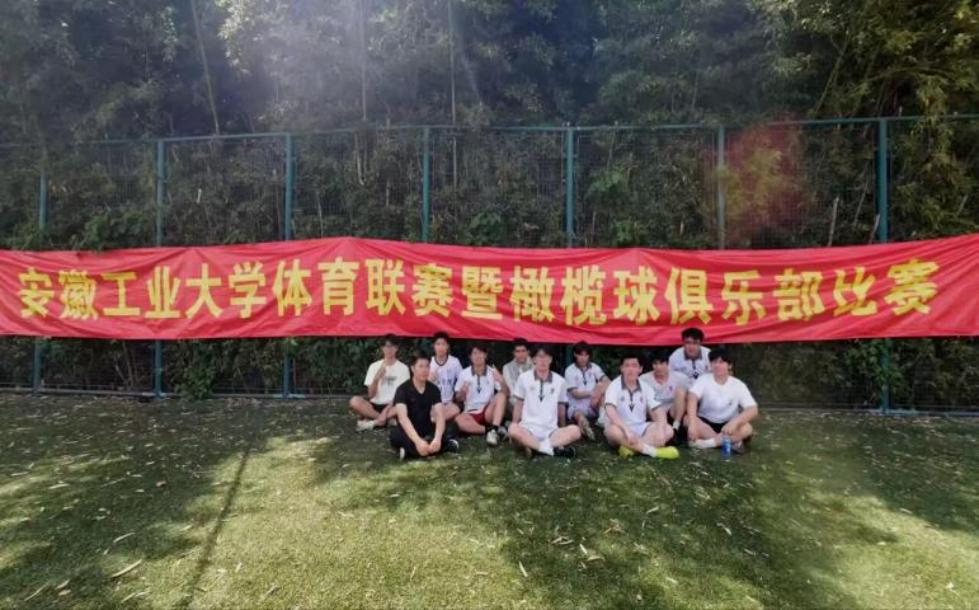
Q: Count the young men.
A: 11